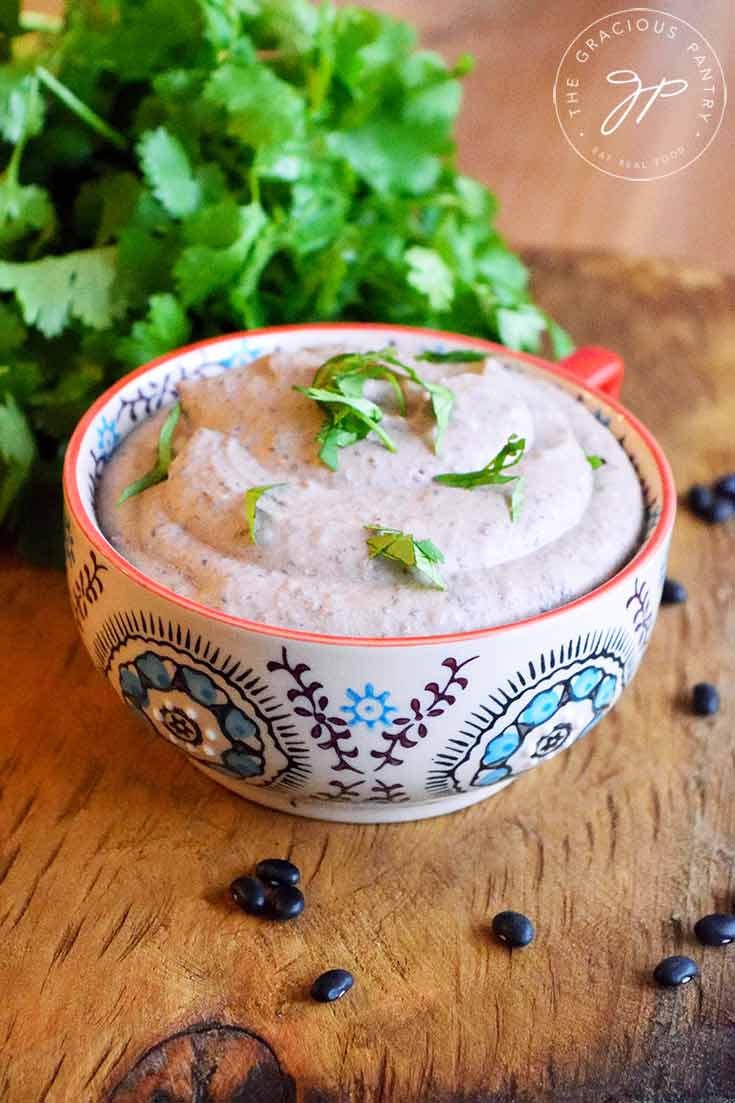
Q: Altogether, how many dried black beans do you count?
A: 12